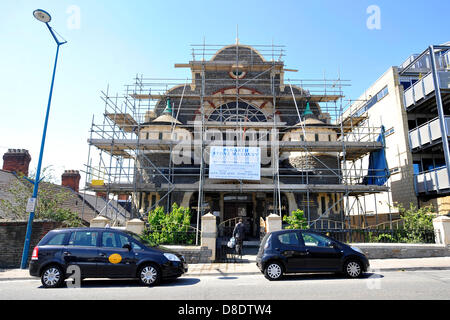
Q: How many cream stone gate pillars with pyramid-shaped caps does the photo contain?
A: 5